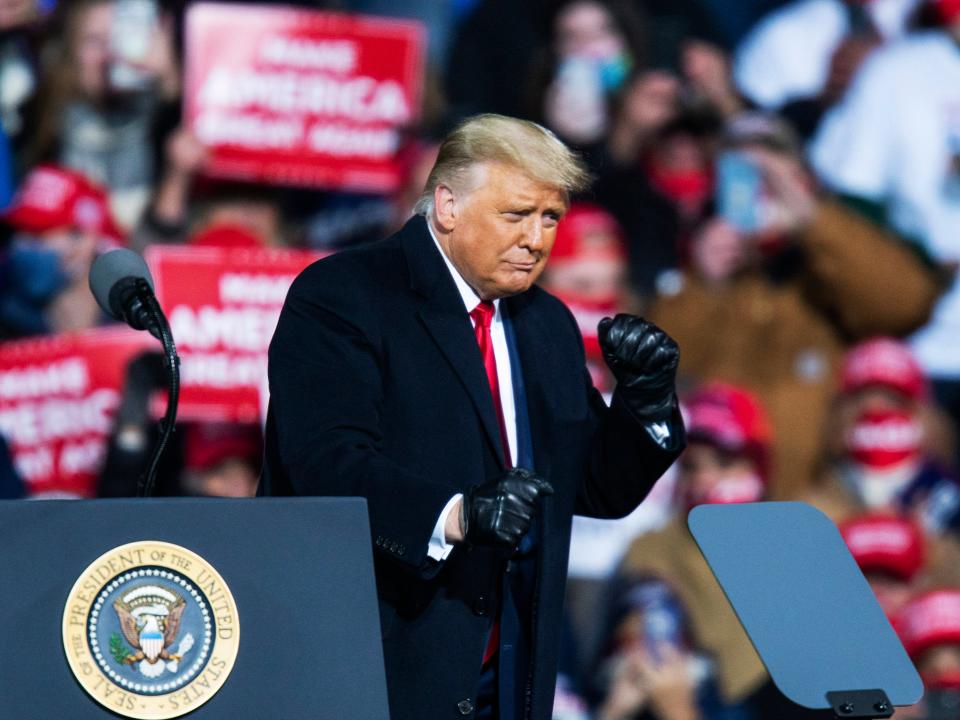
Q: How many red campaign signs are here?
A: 3